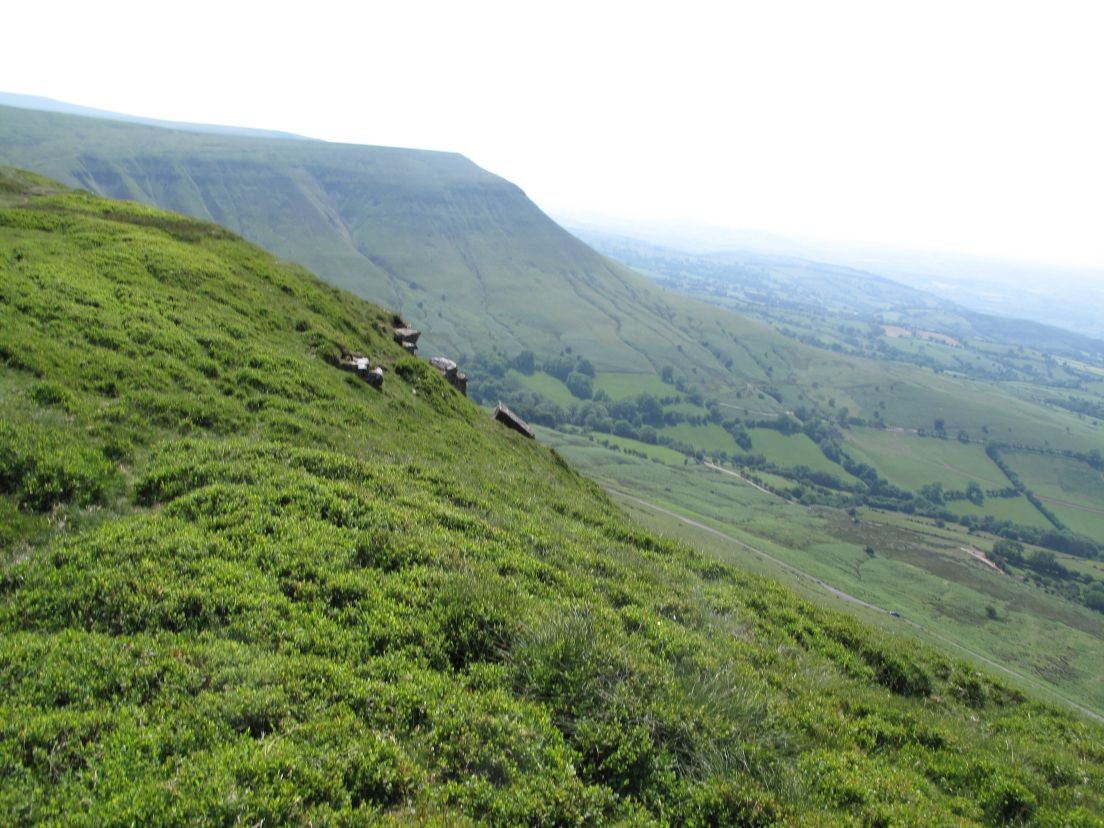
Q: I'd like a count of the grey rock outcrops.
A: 4